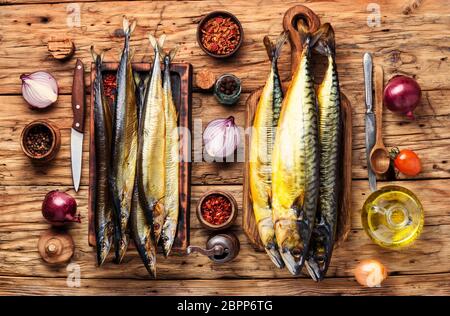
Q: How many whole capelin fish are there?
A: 5